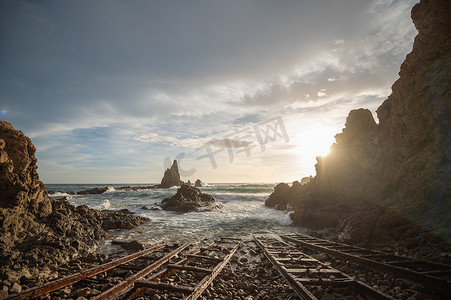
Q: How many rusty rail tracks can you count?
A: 4